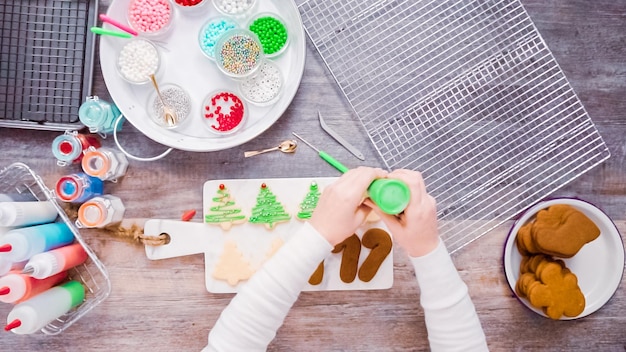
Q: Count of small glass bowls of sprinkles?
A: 10